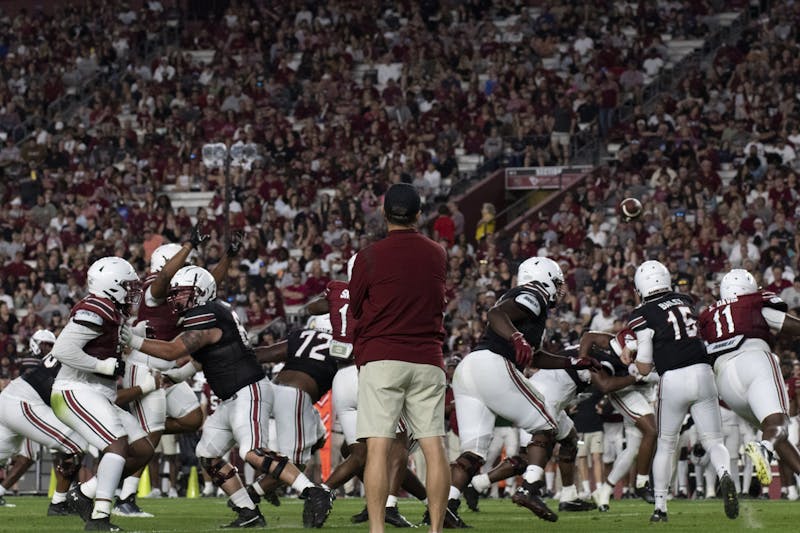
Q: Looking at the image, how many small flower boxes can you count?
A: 0